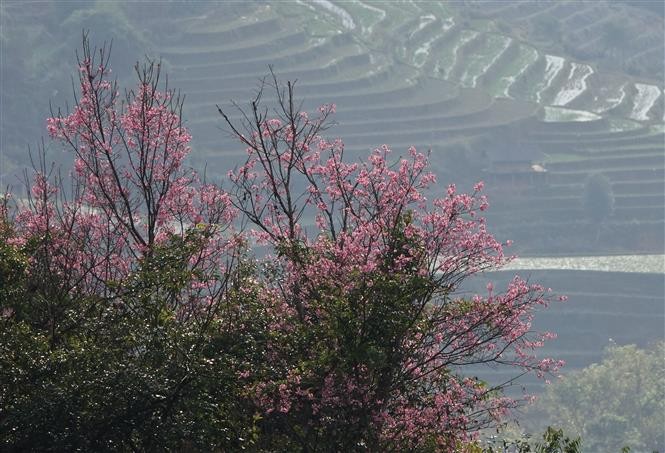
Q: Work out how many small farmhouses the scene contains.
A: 1